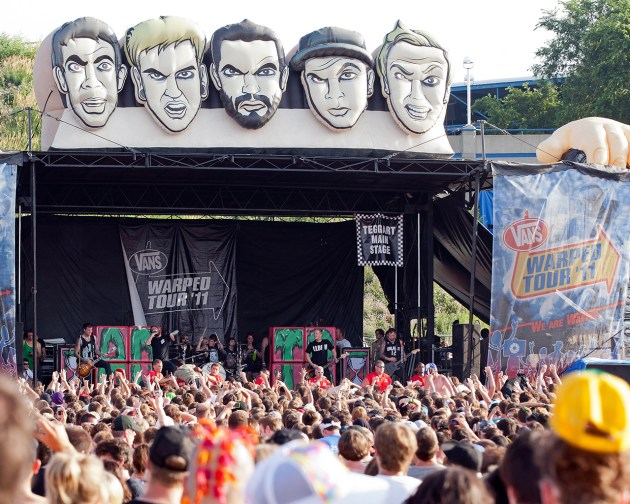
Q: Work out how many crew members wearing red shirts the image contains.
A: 6